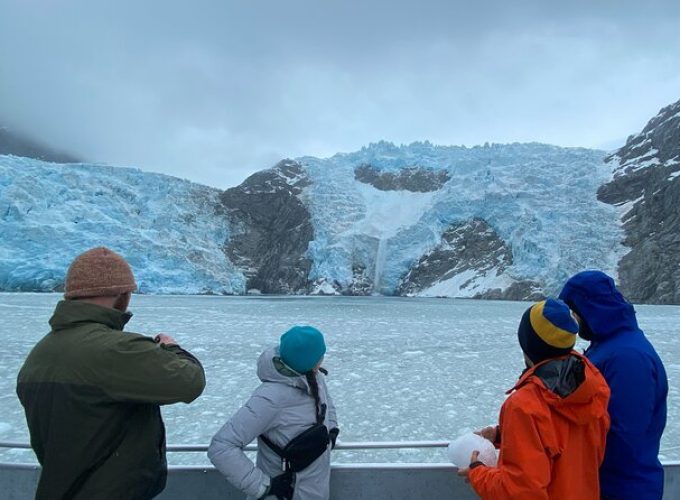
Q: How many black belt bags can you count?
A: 1